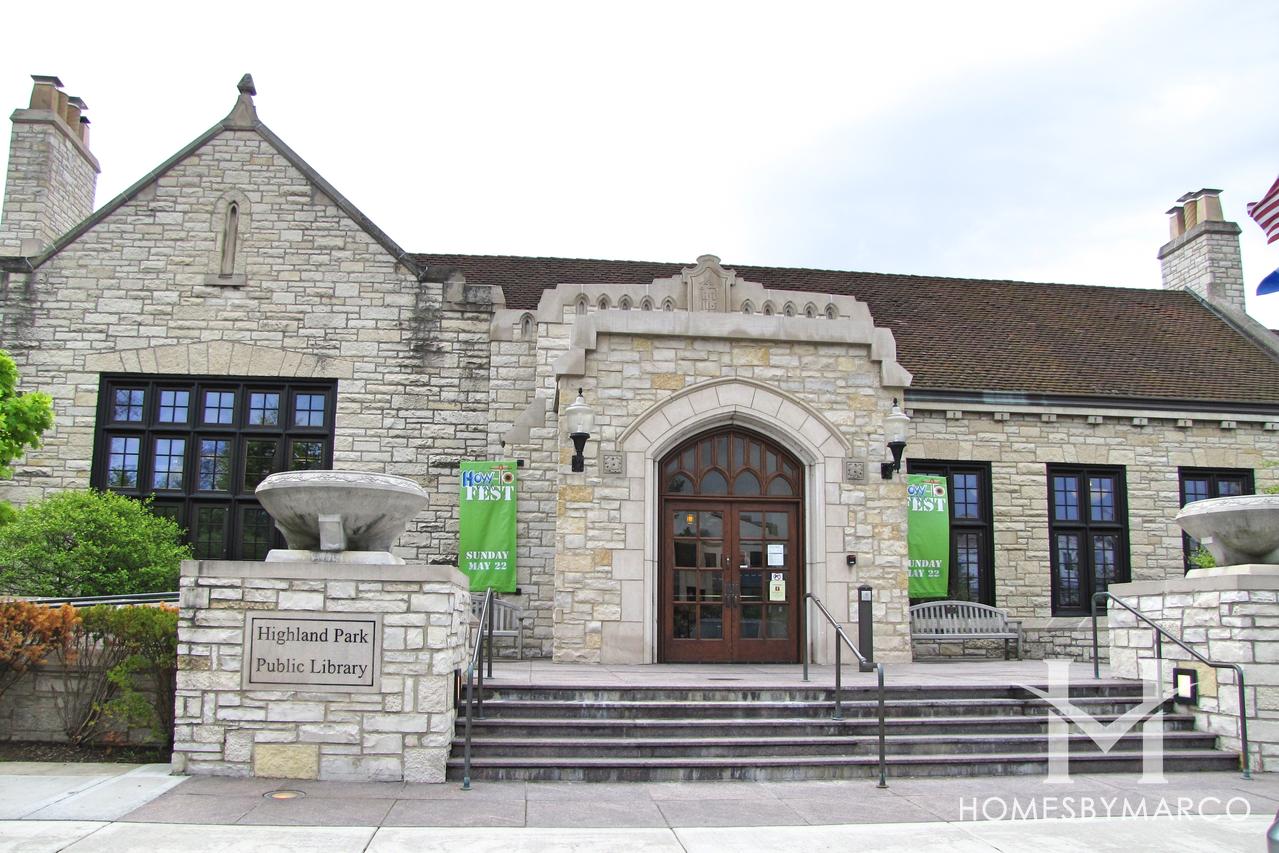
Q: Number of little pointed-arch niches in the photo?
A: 11